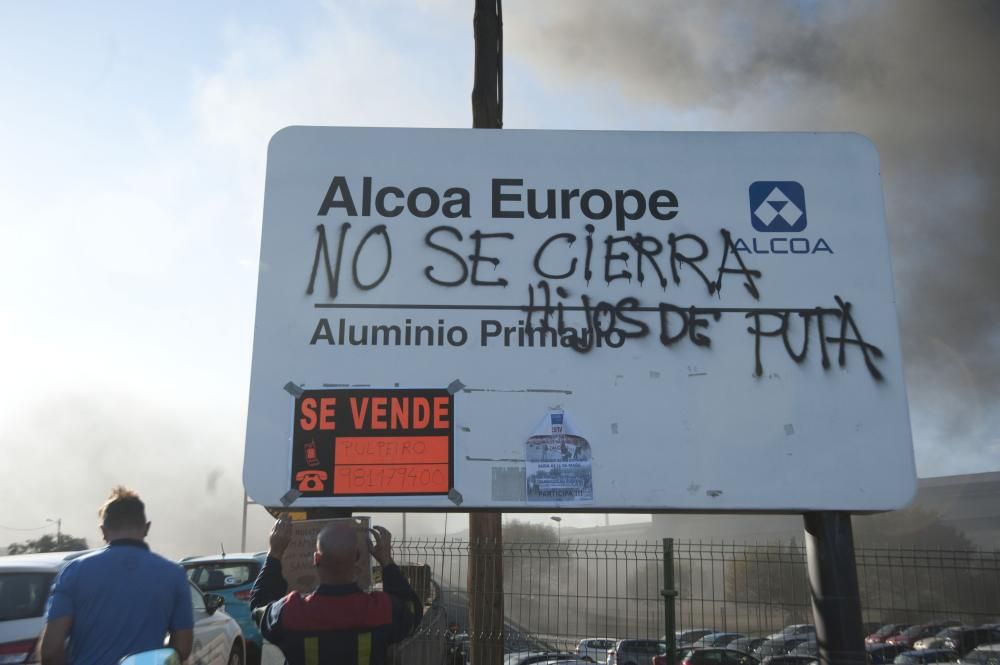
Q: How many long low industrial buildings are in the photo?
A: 1